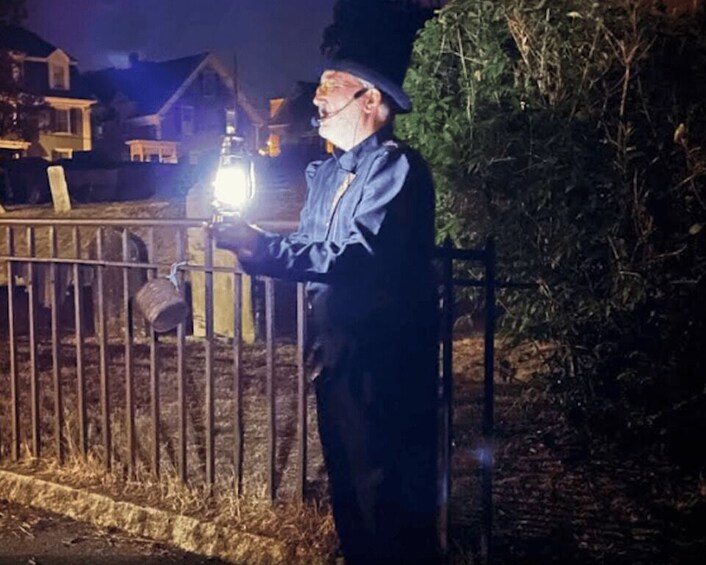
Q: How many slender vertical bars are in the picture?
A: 14